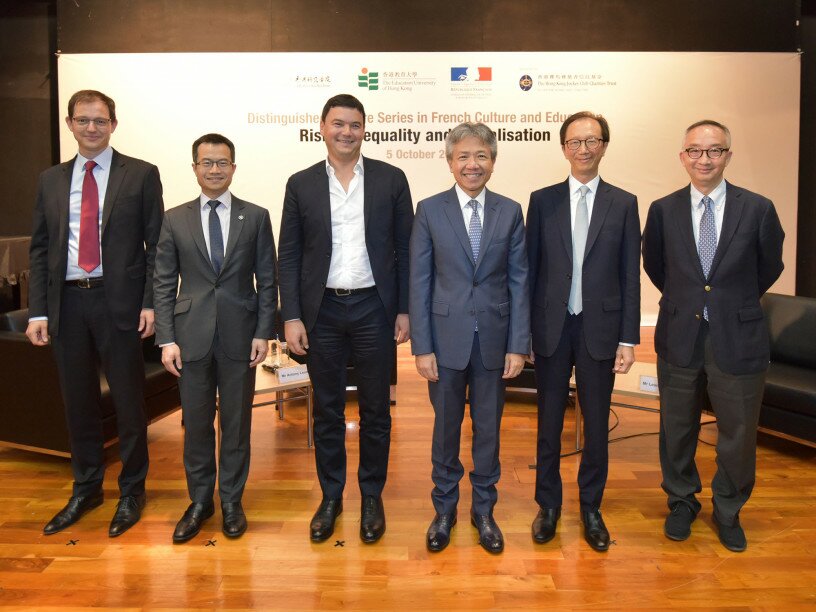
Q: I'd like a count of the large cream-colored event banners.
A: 1